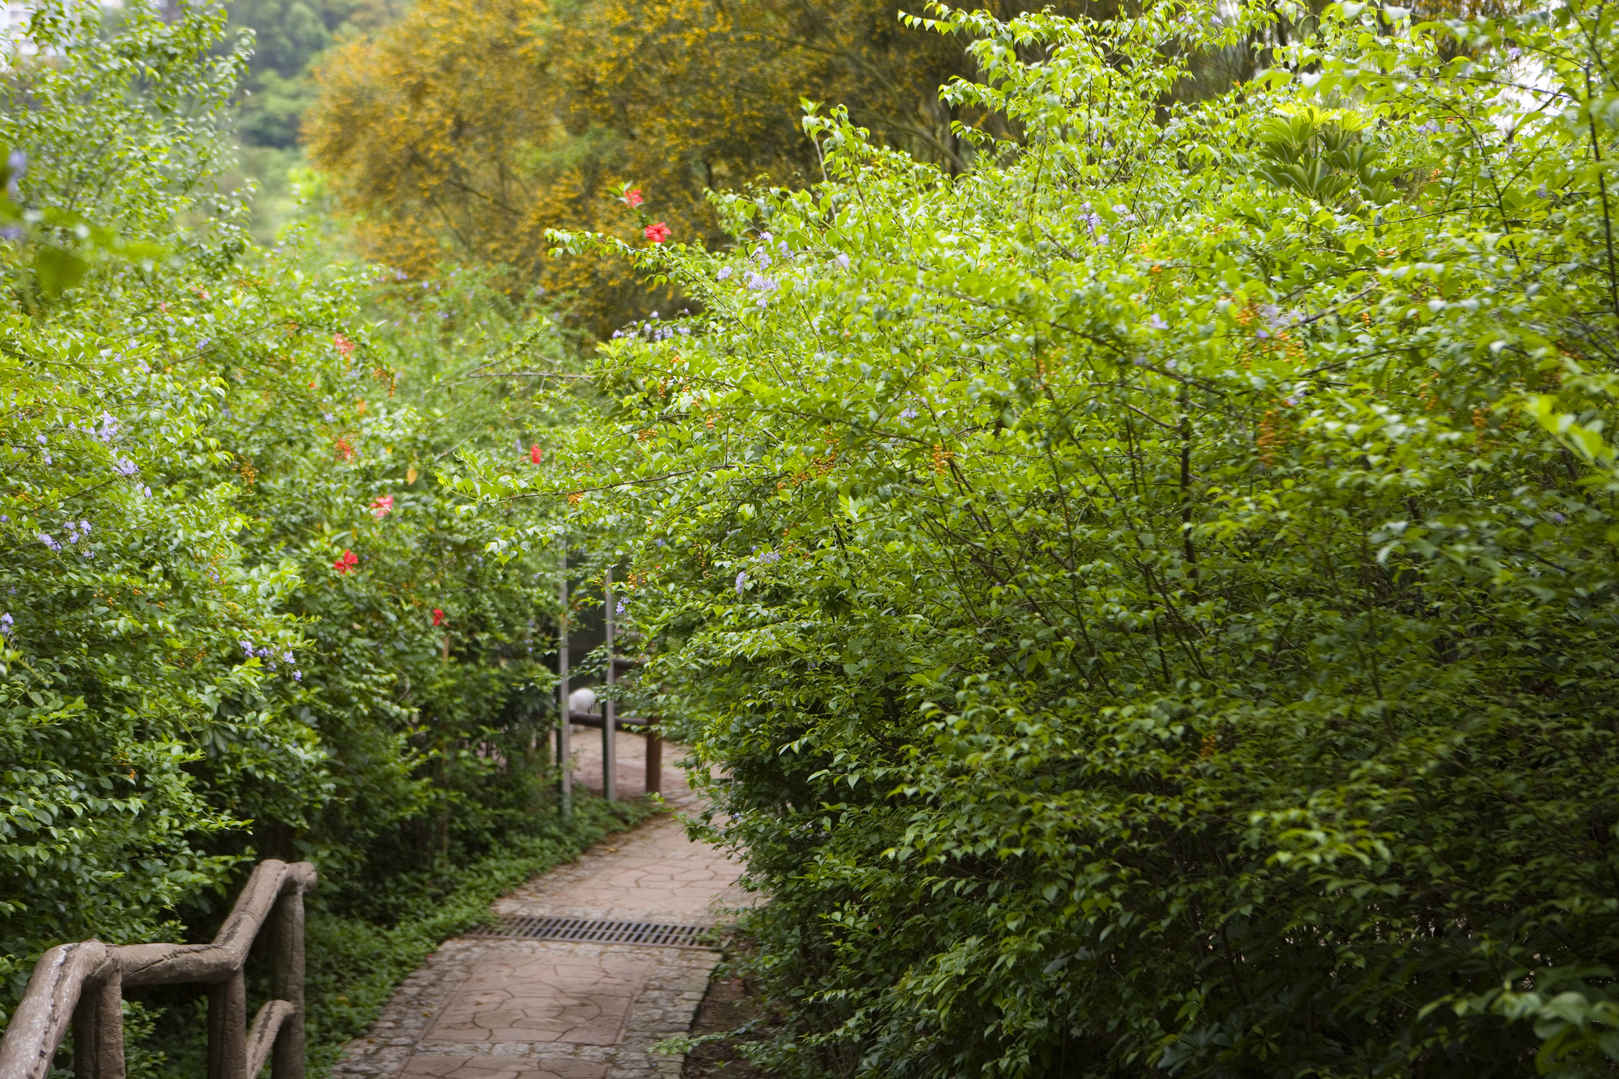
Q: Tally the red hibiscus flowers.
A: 8